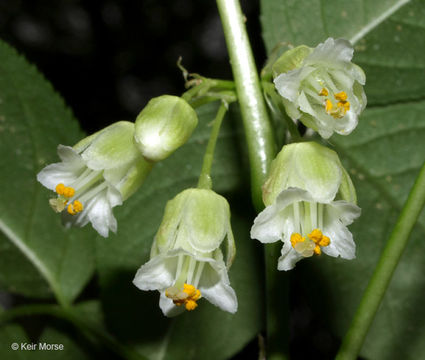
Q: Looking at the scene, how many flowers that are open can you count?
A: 4